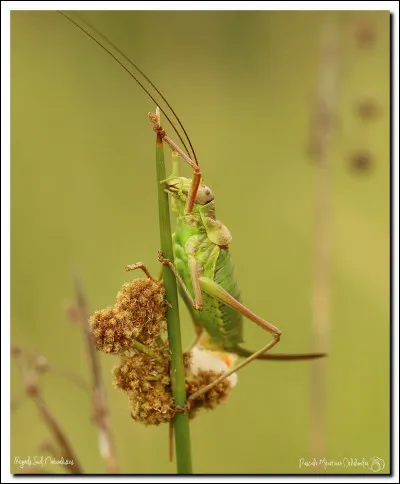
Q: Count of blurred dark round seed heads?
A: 3